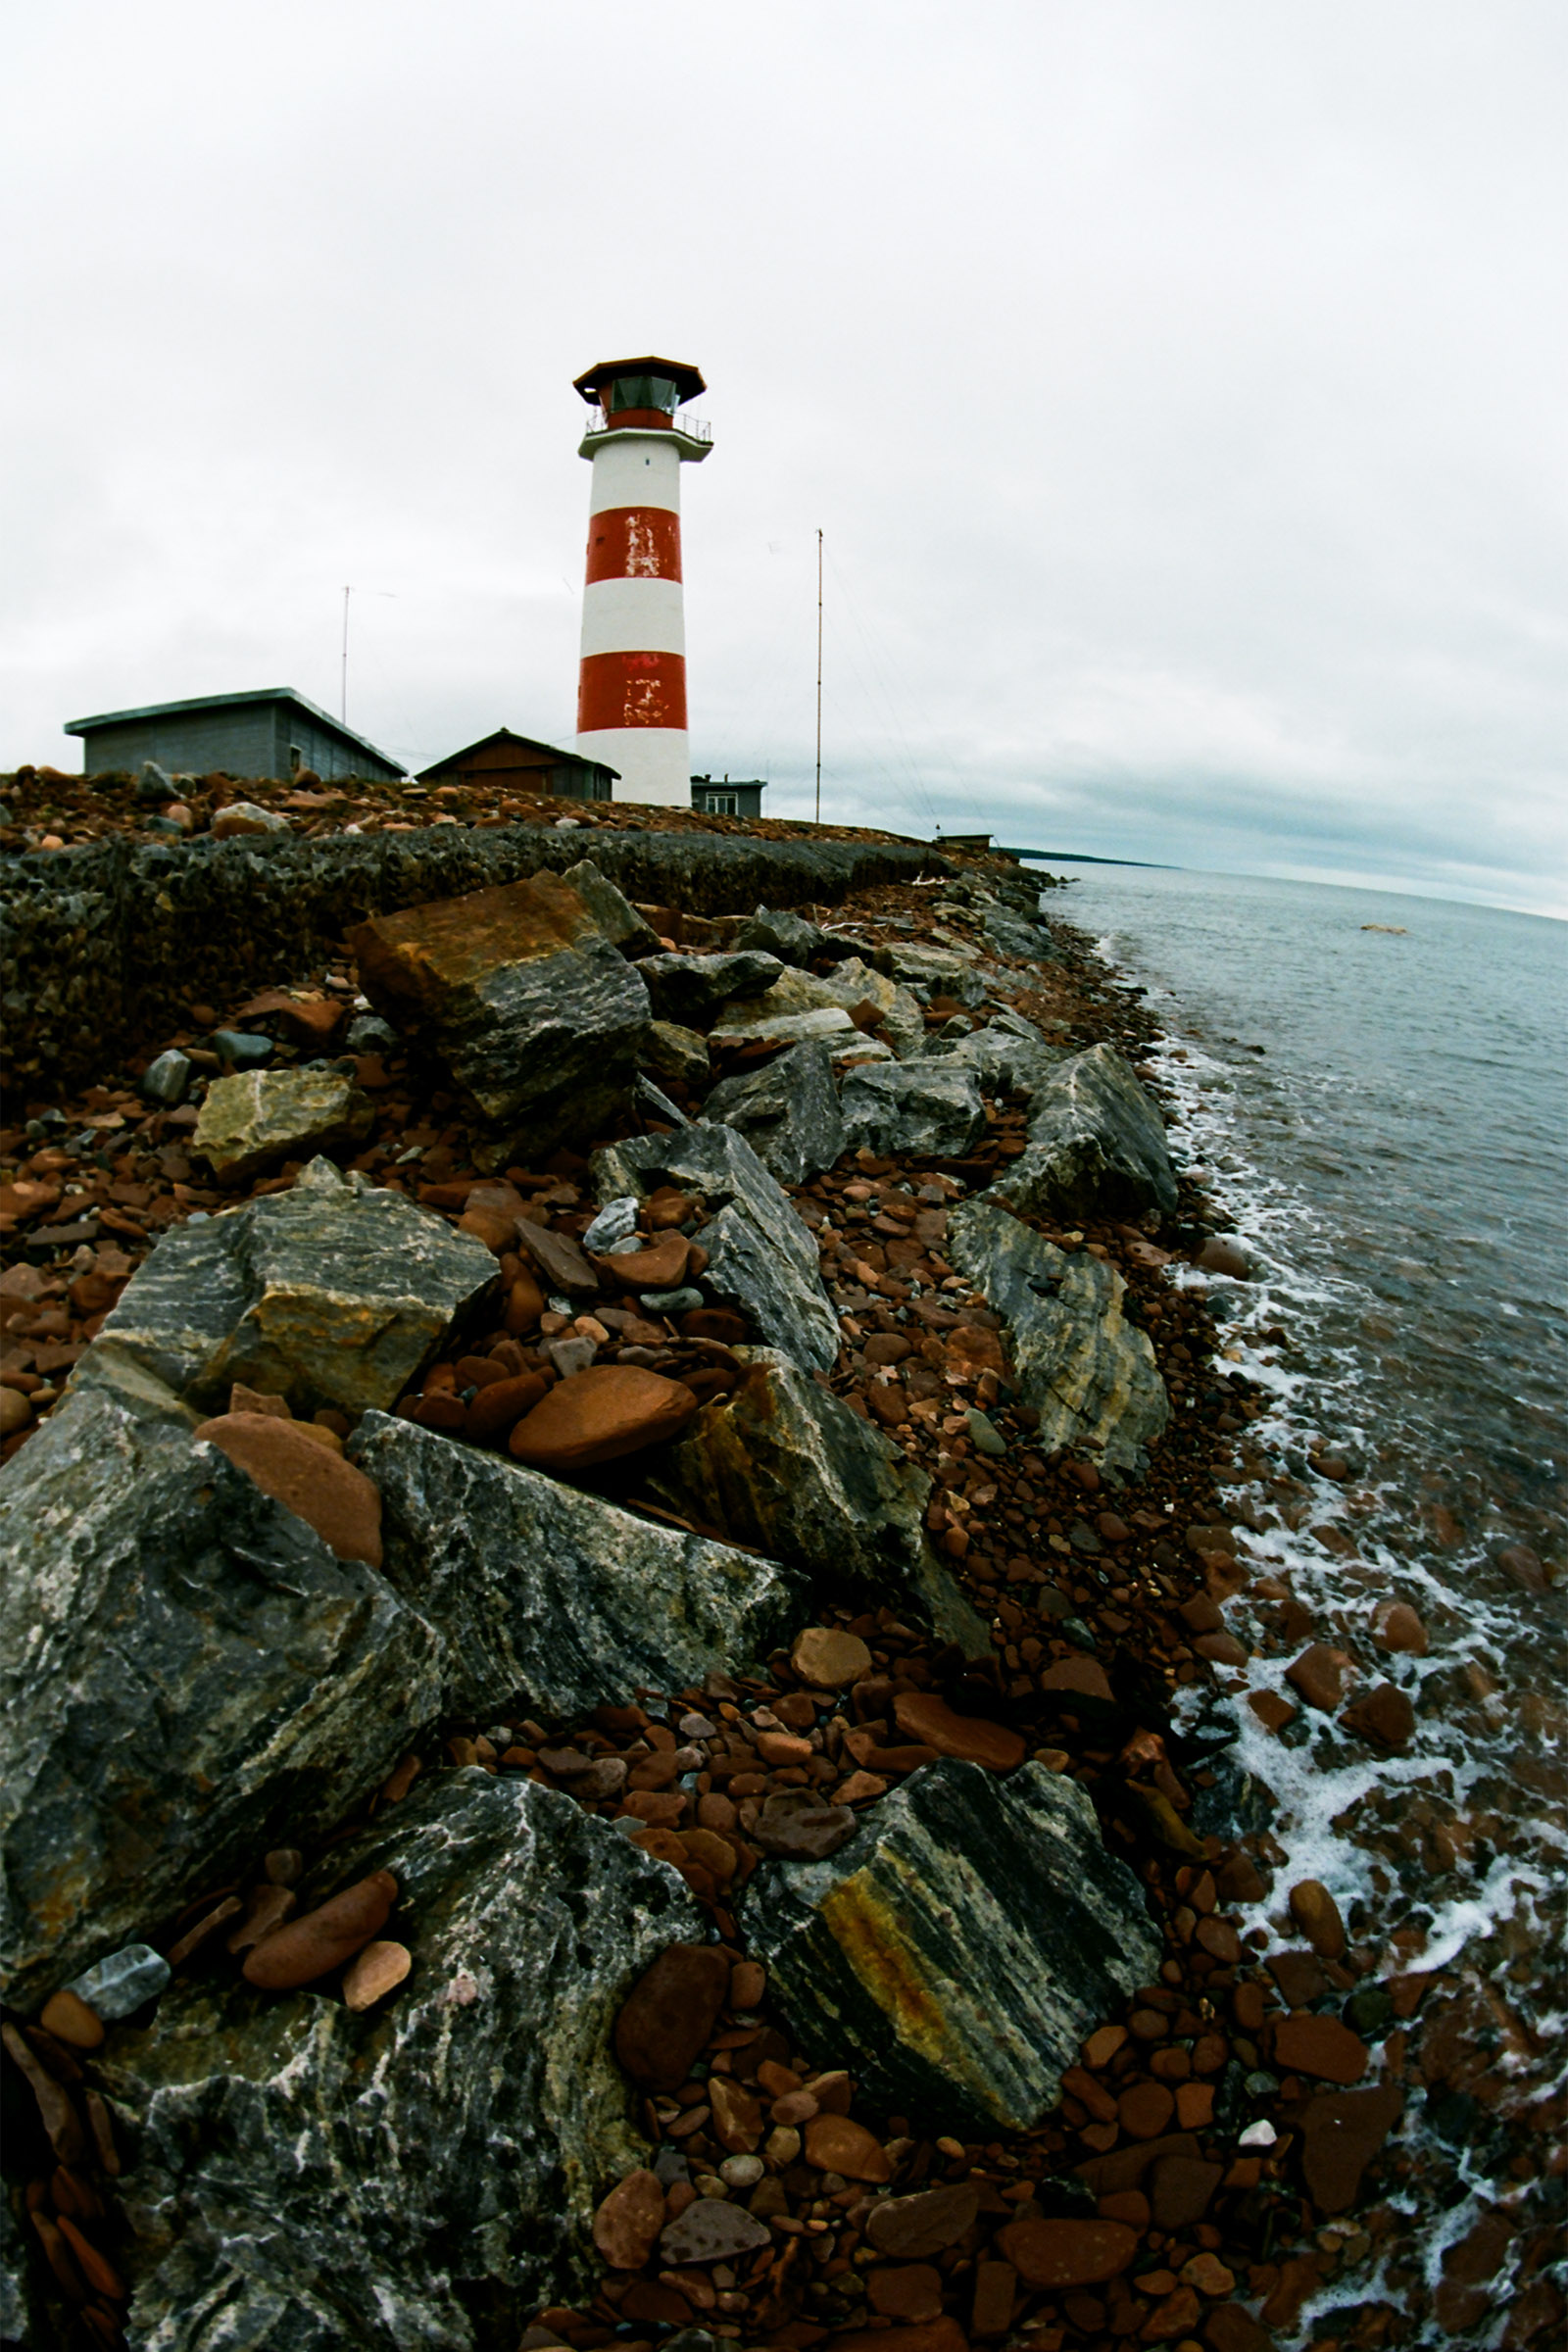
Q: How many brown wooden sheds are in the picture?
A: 1